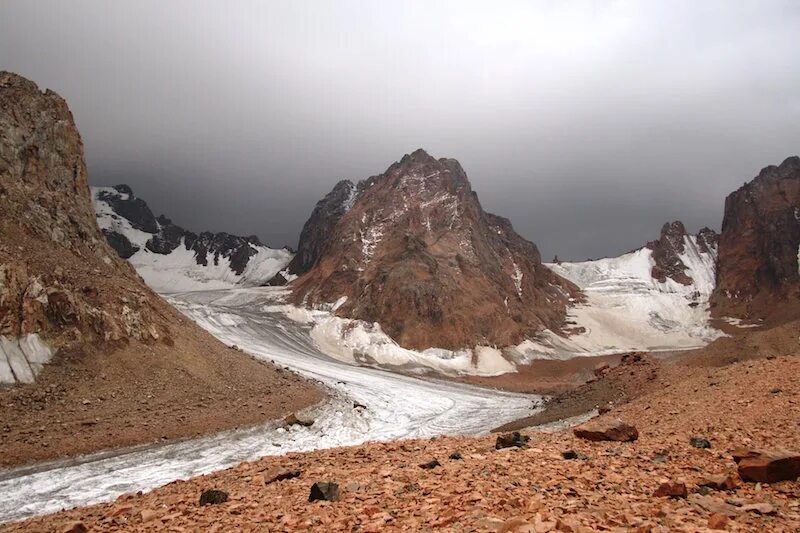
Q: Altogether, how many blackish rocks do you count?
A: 7